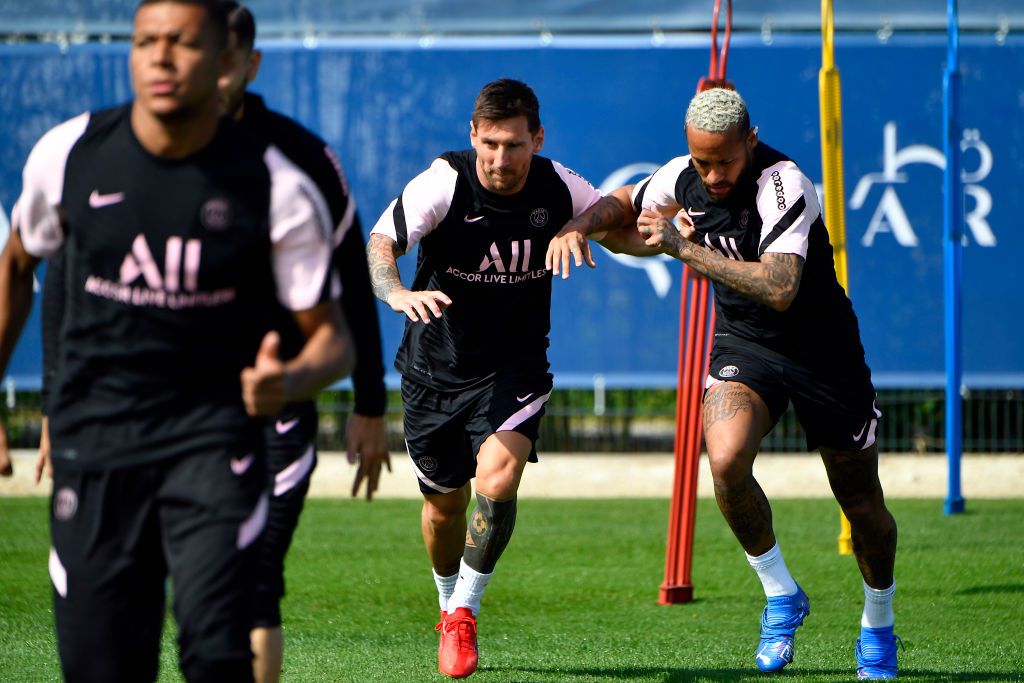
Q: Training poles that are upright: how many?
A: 3